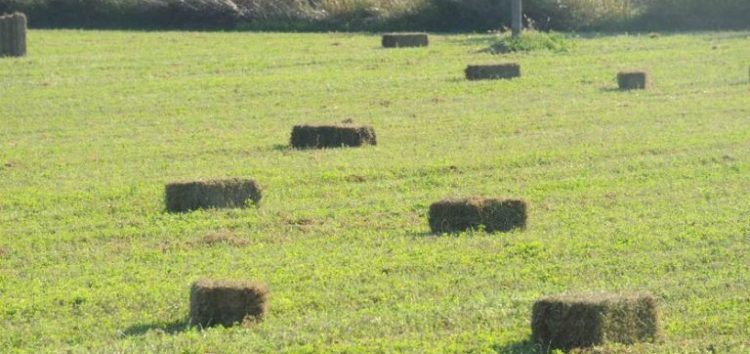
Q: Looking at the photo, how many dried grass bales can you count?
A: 9